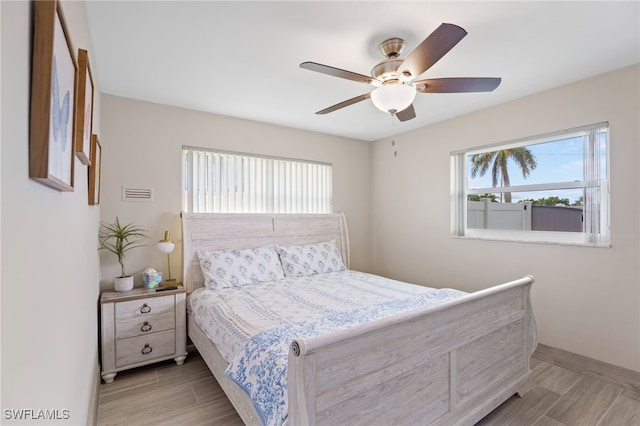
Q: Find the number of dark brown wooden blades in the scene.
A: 5